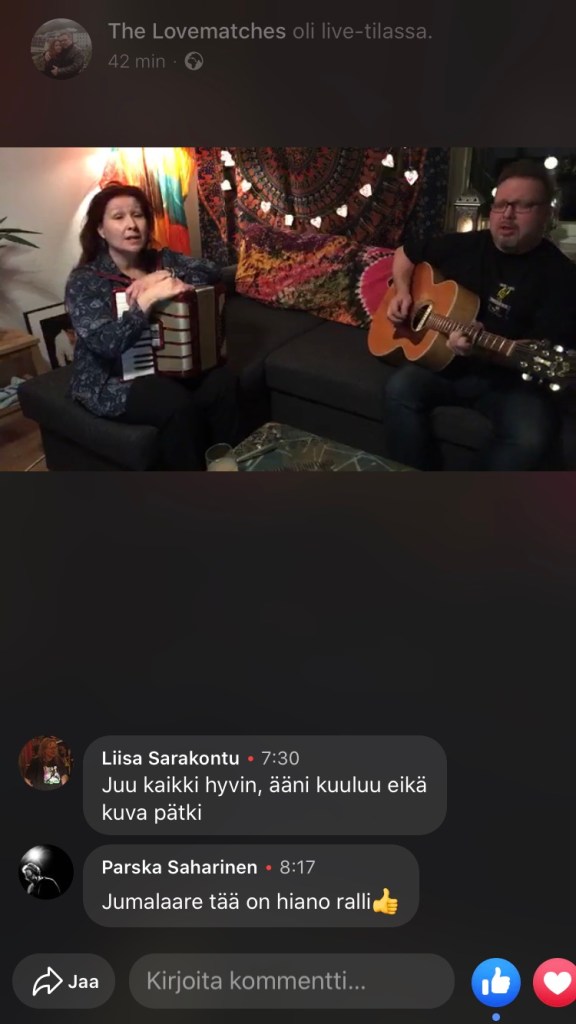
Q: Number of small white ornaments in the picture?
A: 11